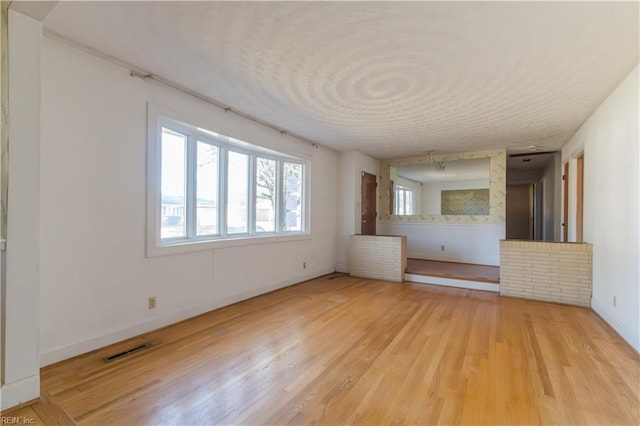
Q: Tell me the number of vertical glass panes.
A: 5